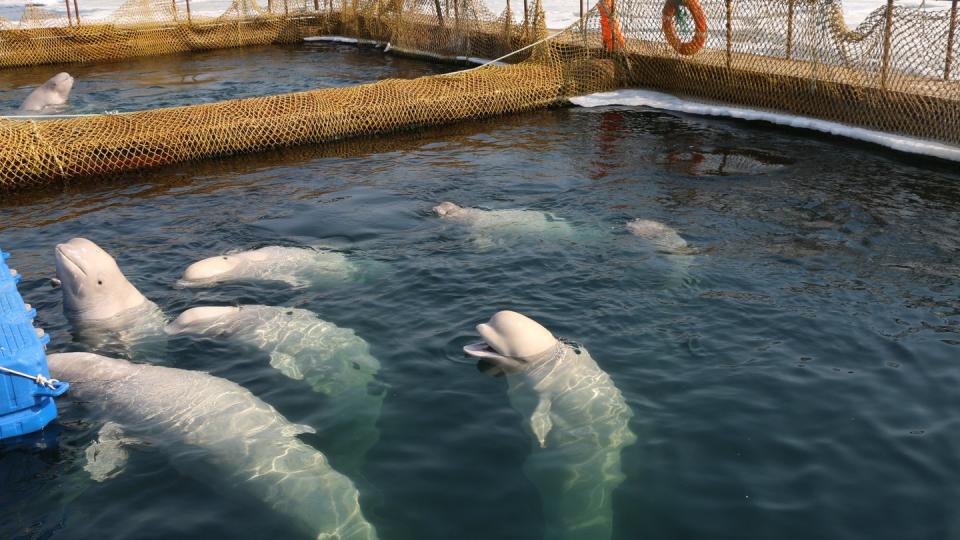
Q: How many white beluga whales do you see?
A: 8